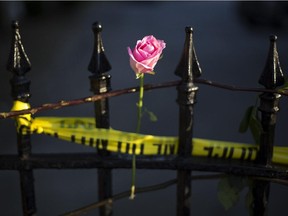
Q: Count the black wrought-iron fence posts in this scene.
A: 4